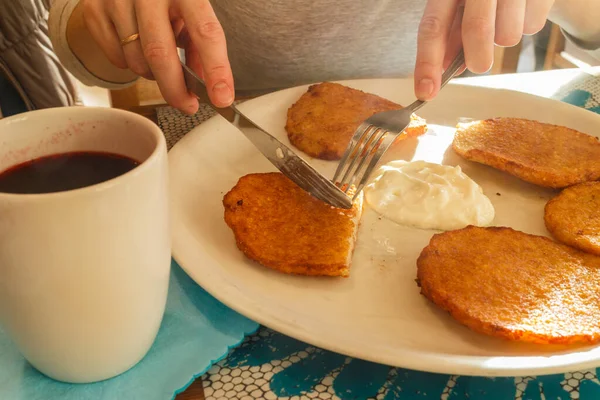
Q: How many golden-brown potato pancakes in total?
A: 5